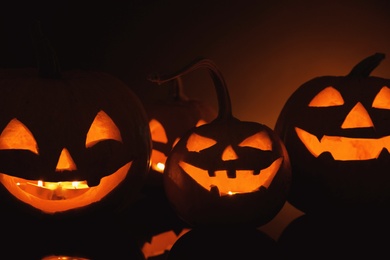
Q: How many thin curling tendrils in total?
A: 1